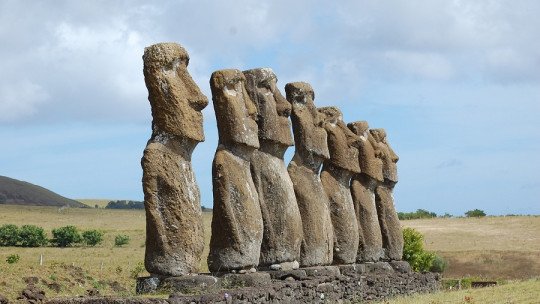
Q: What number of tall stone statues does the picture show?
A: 7